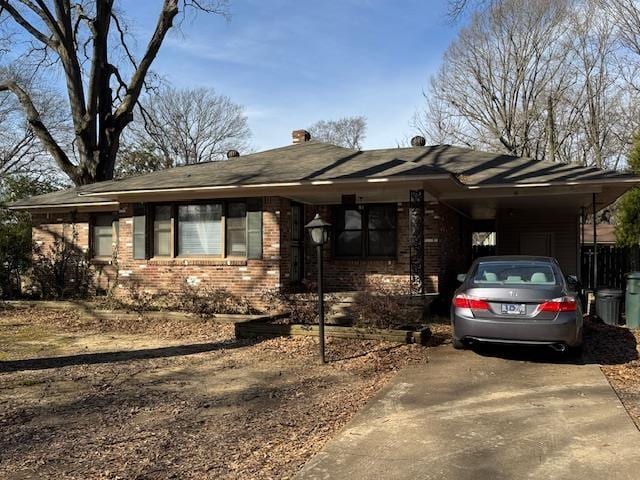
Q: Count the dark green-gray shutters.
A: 2